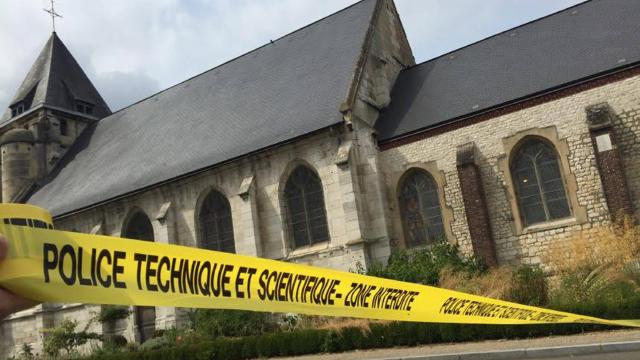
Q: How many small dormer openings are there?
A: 2